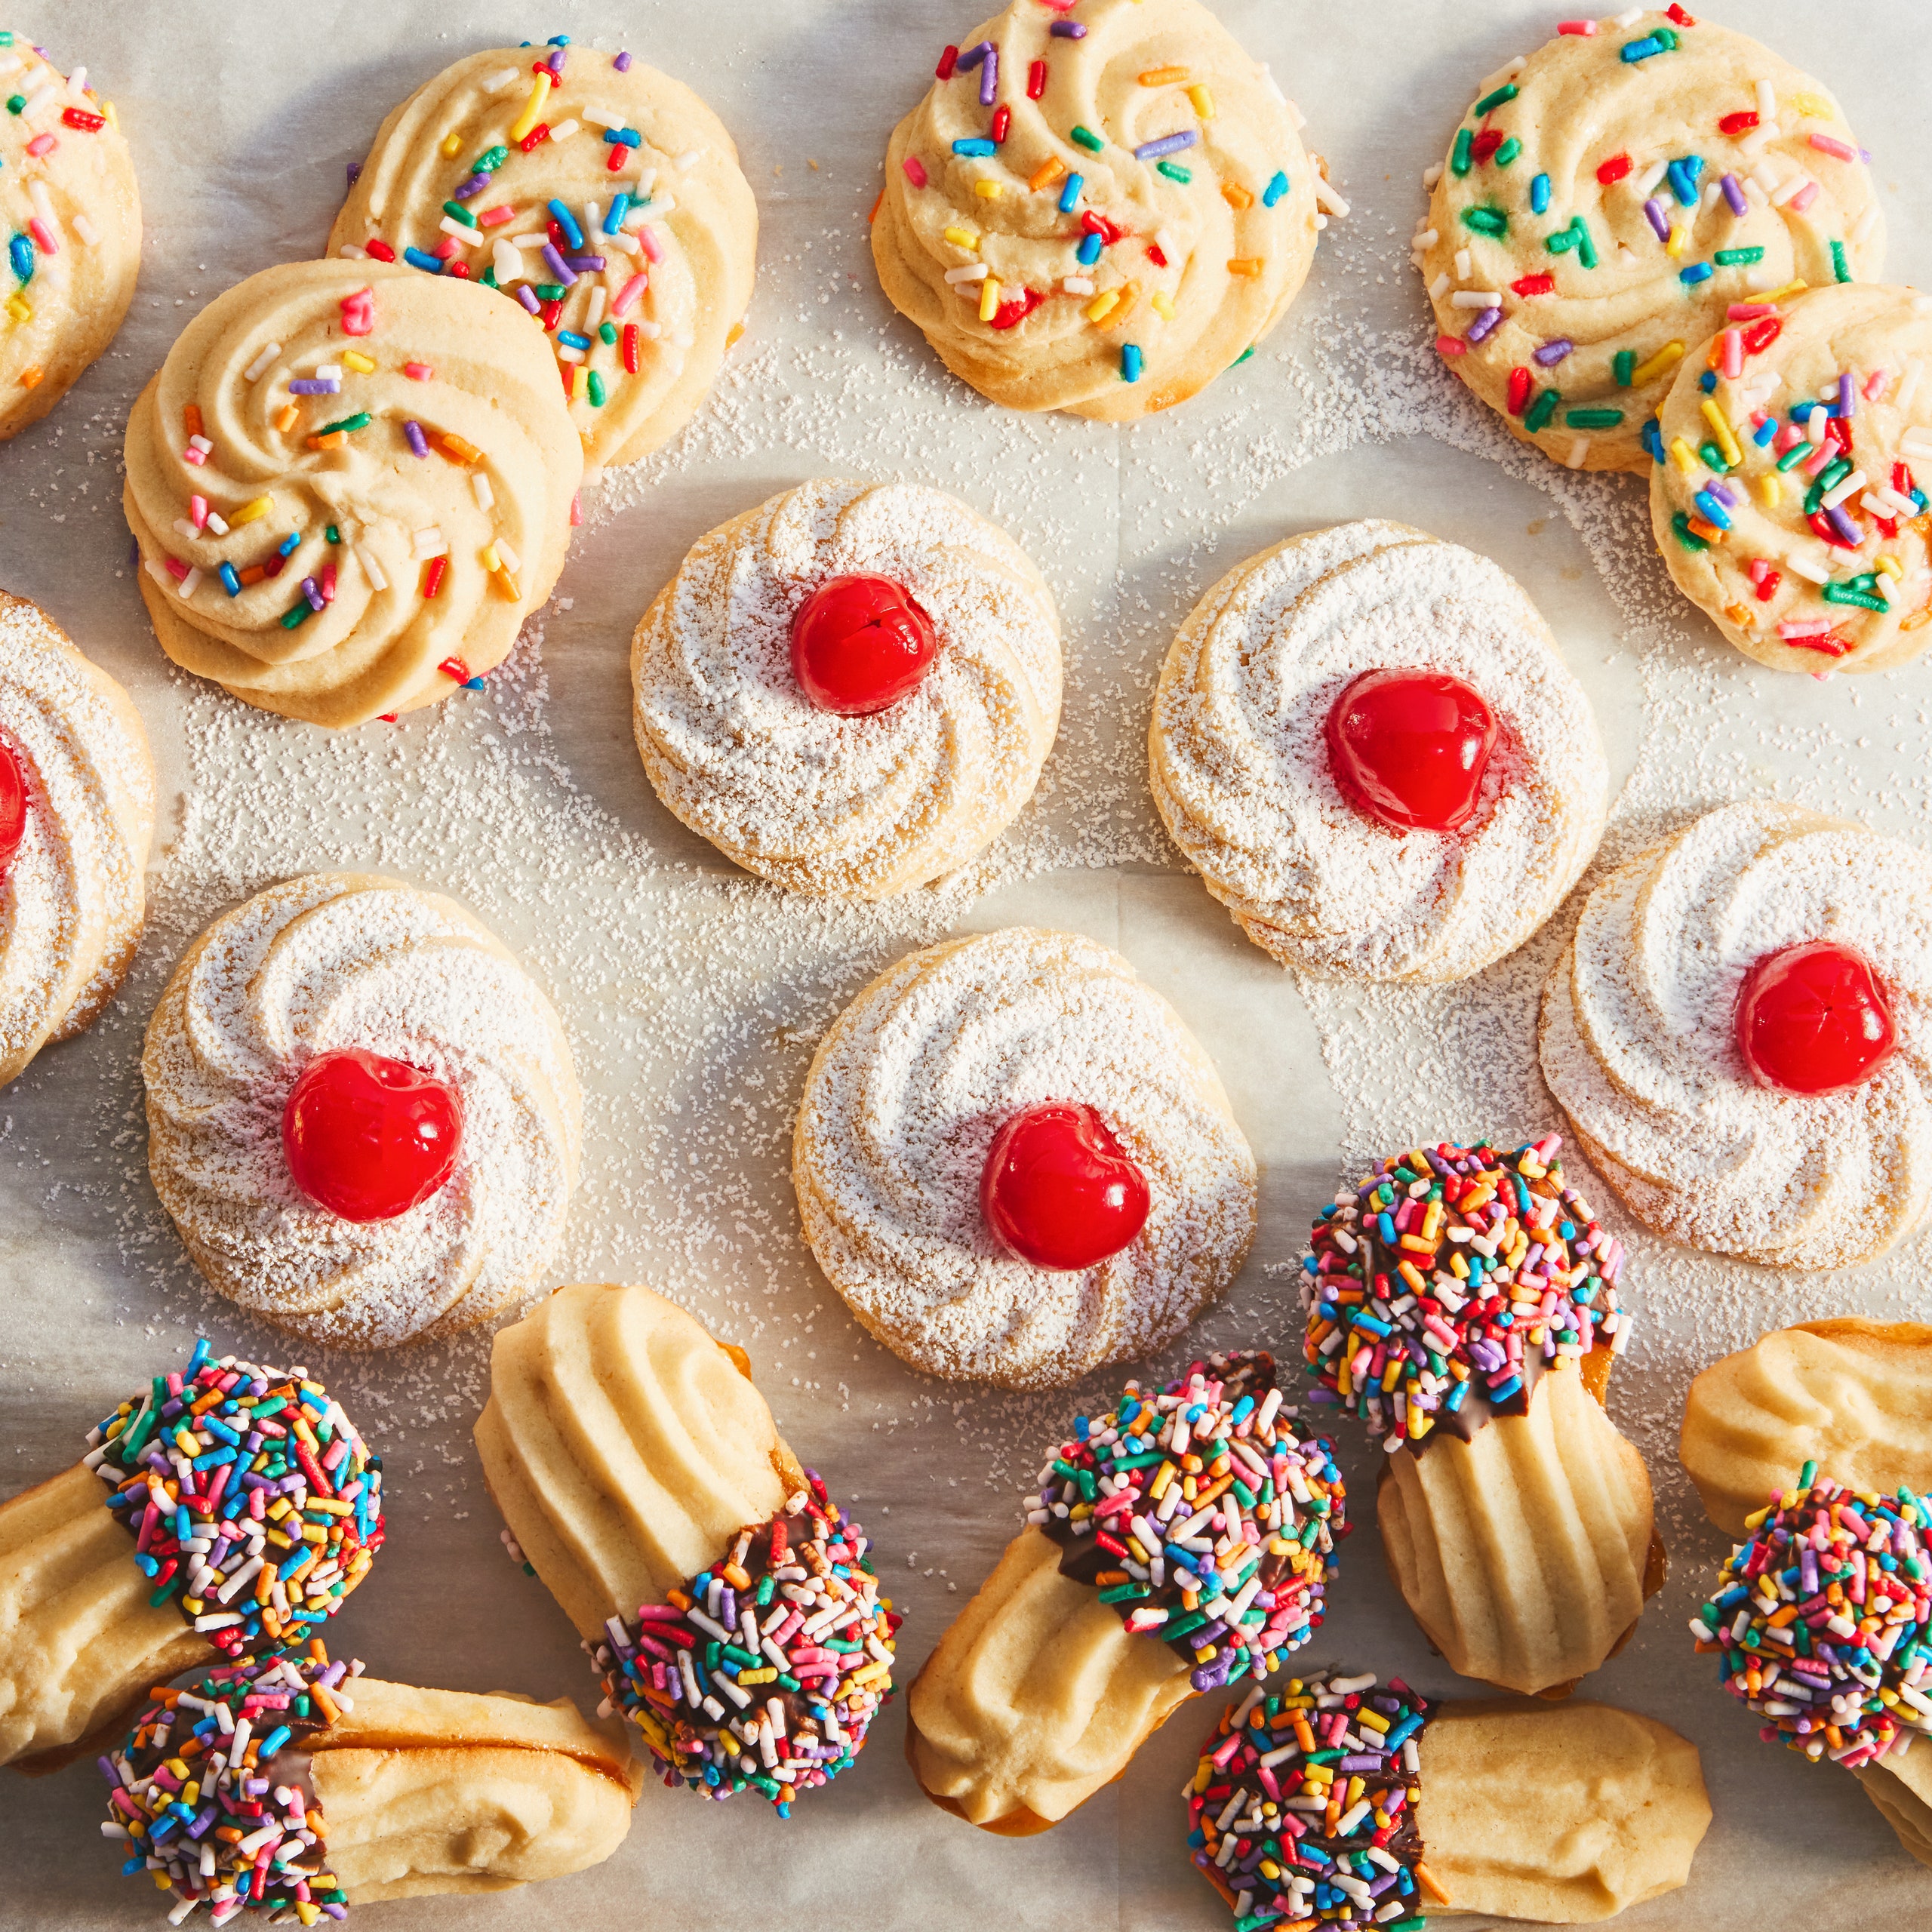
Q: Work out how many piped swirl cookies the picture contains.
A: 12